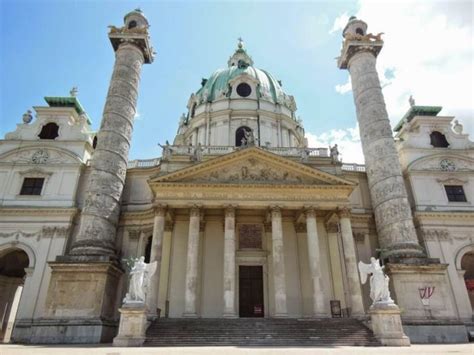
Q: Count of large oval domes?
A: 1